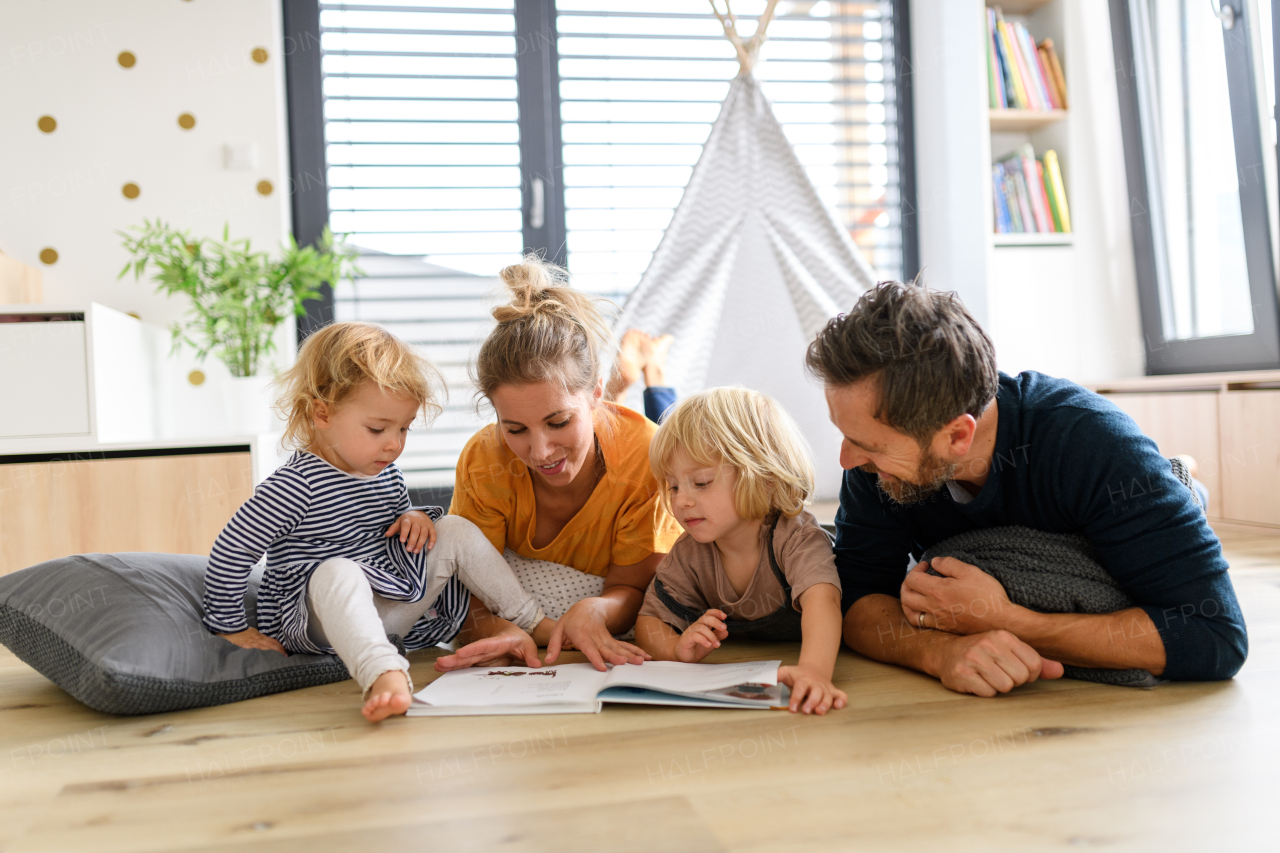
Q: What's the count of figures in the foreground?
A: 4